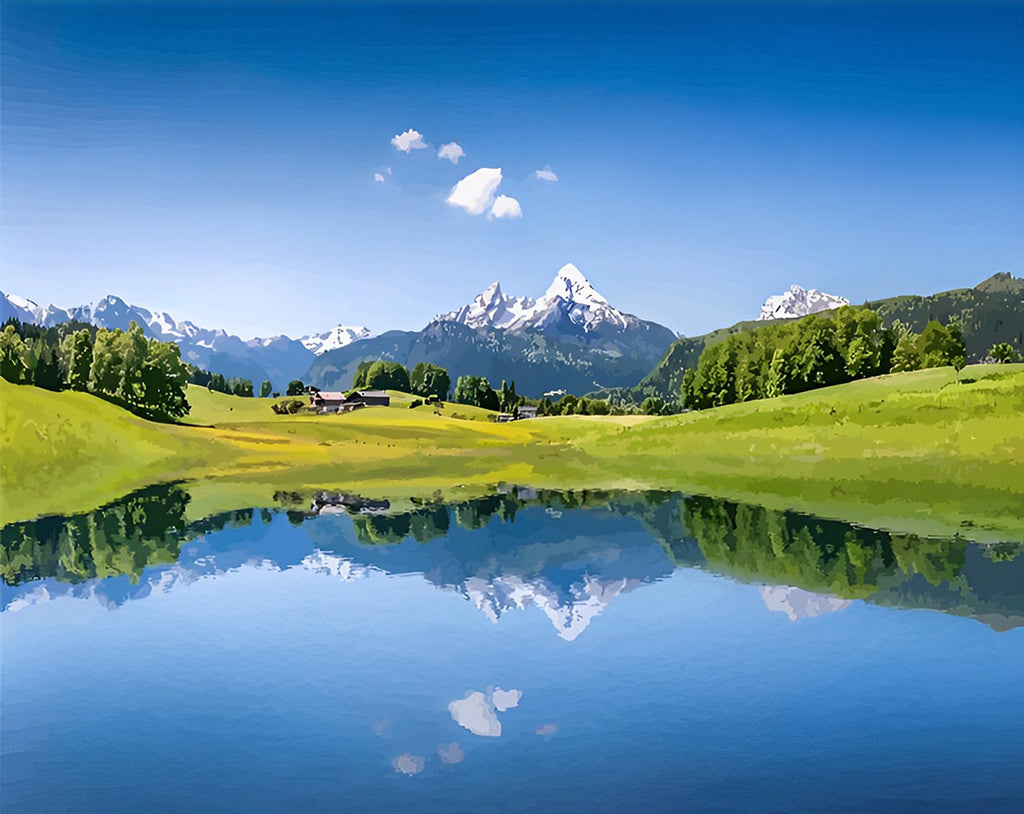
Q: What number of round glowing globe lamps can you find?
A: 0